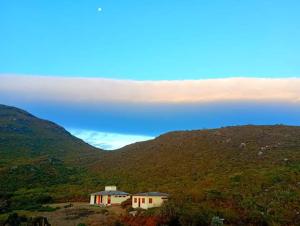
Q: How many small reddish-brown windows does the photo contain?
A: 3